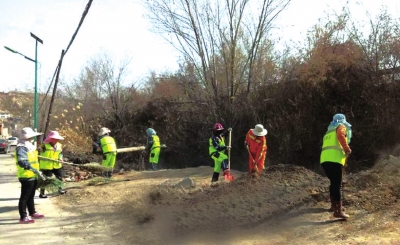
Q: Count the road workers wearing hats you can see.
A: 7